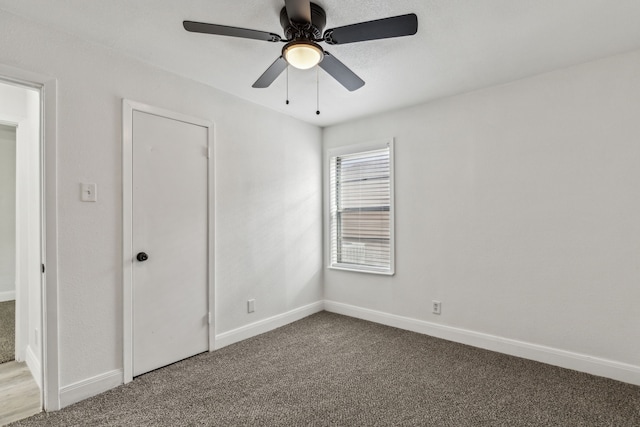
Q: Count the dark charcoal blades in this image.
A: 5